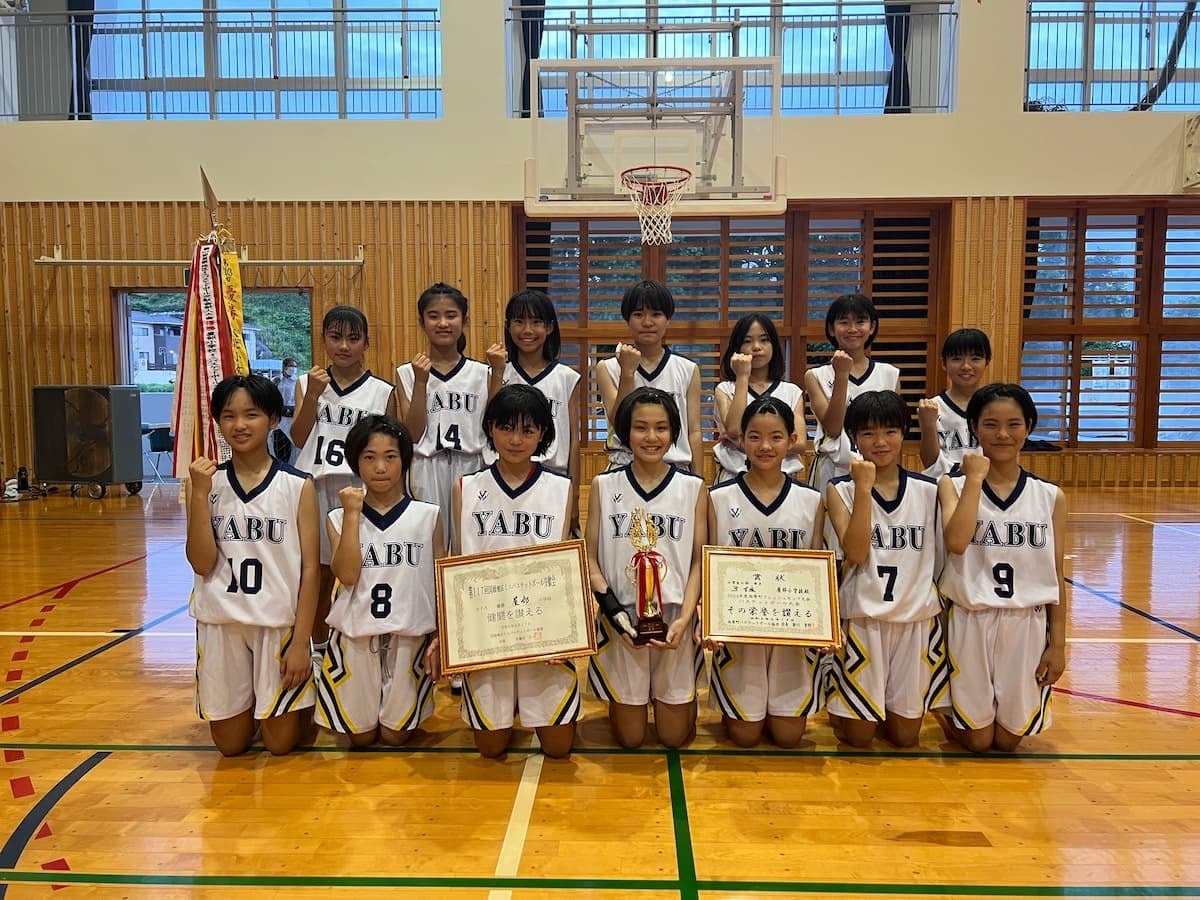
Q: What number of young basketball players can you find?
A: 14